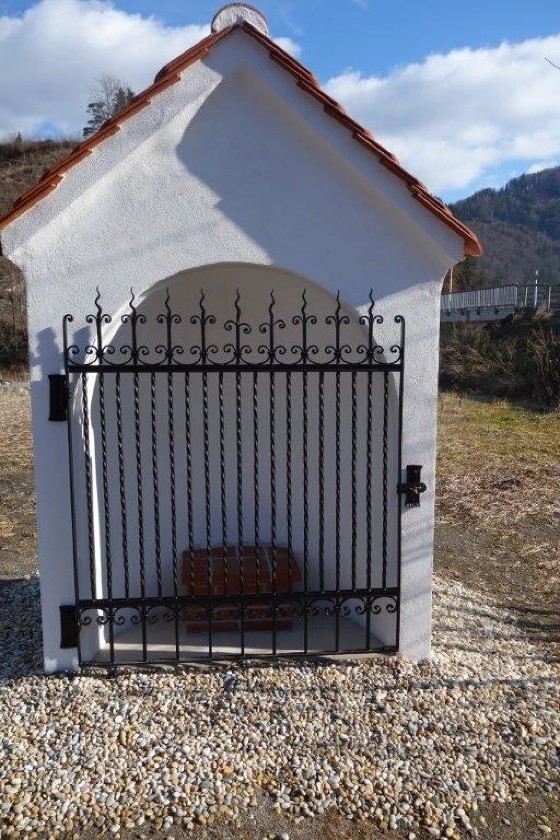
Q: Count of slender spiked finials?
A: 9